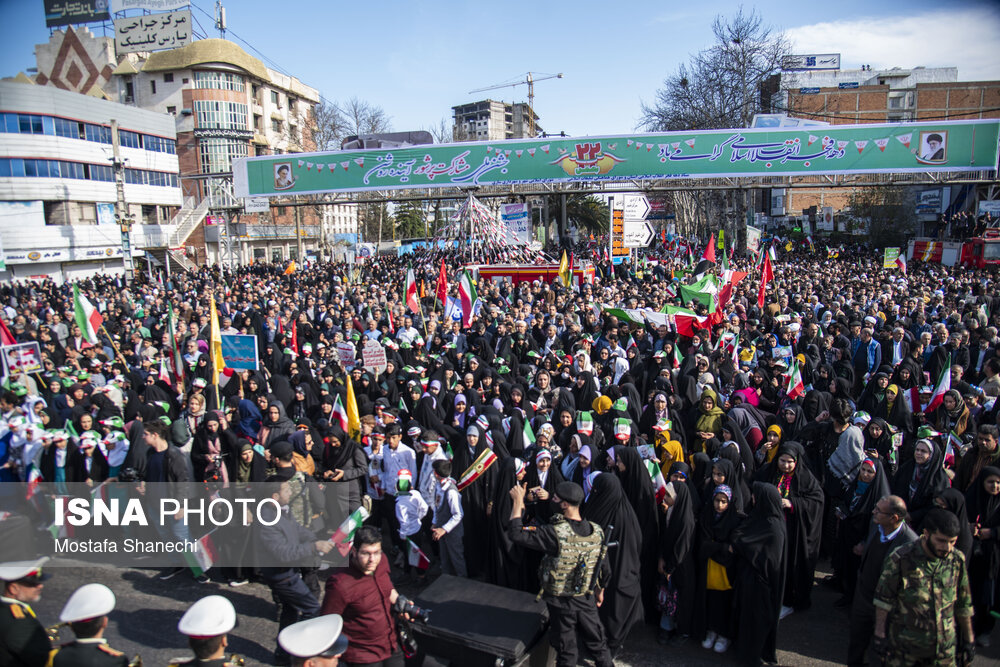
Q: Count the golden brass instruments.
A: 3